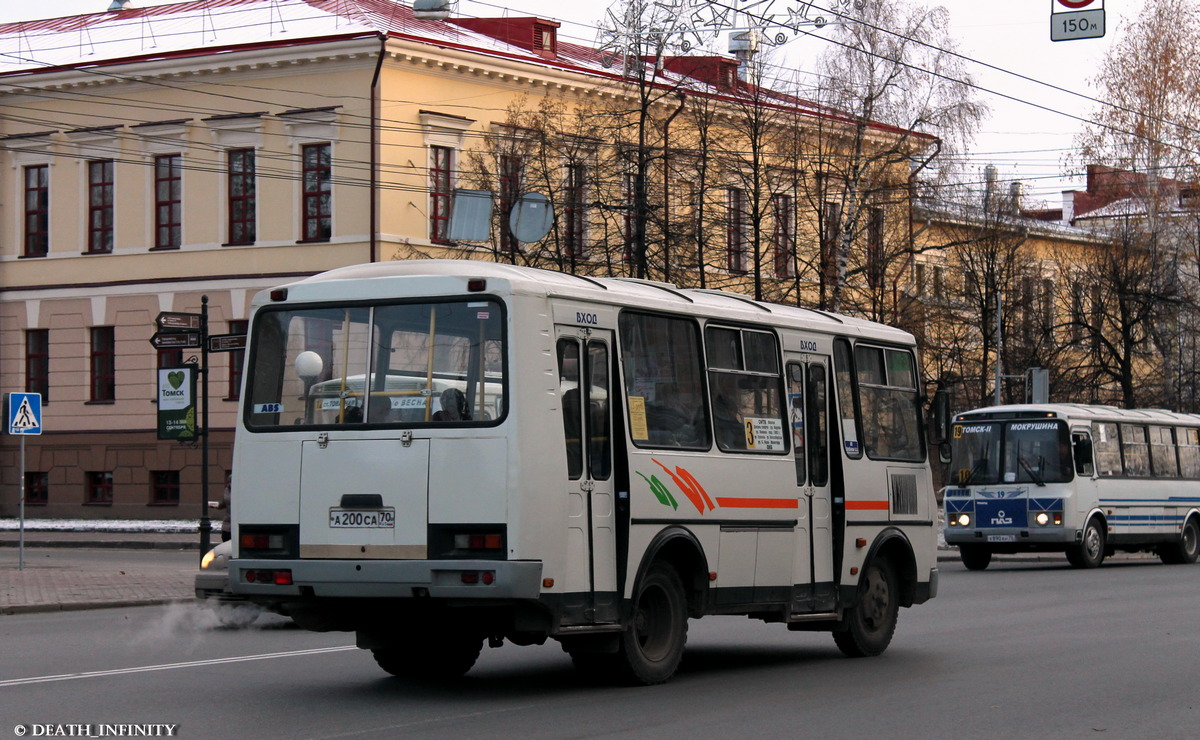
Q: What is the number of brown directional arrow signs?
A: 3